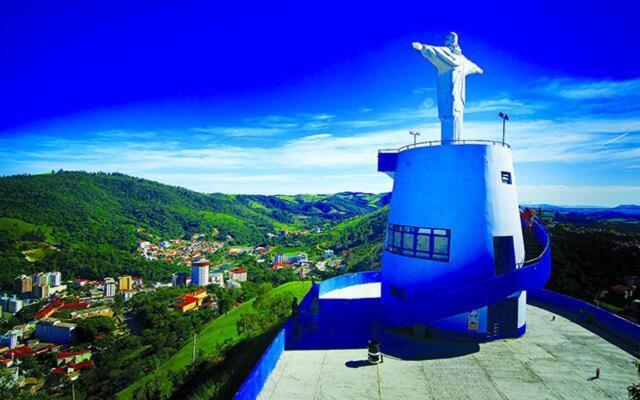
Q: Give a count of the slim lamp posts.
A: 2